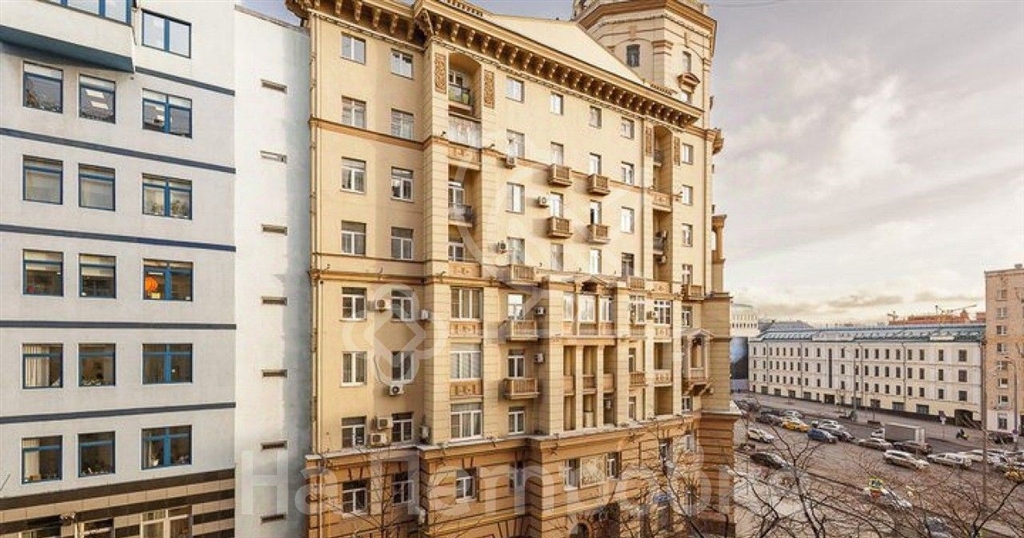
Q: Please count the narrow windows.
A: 7